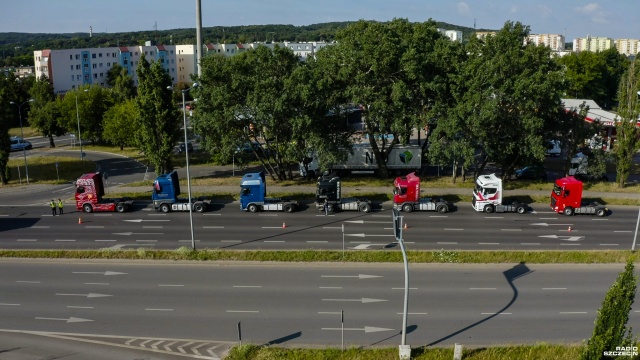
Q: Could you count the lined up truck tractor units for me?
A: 7